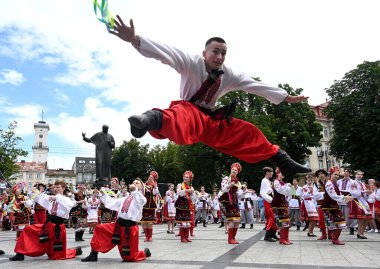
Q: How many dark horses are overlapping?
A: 0